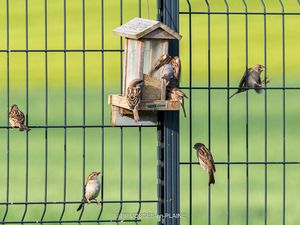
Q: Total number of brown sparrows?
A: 7